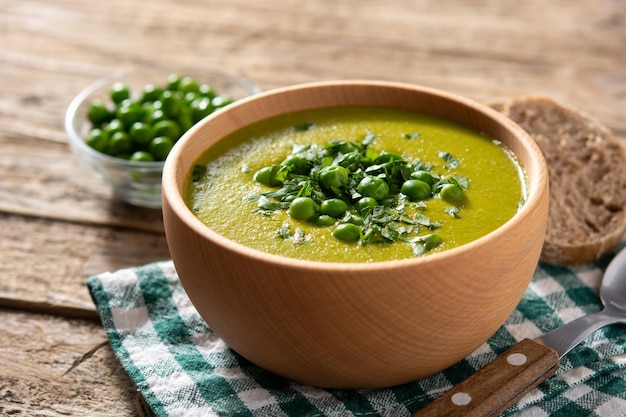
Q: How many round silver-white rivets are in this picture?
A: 2